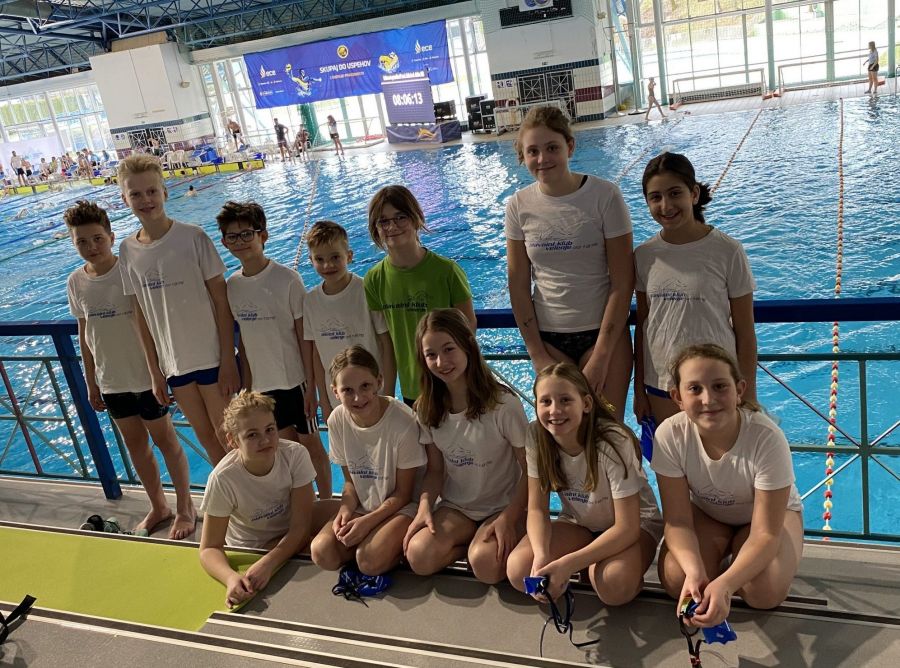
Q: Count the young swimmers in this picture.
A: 12